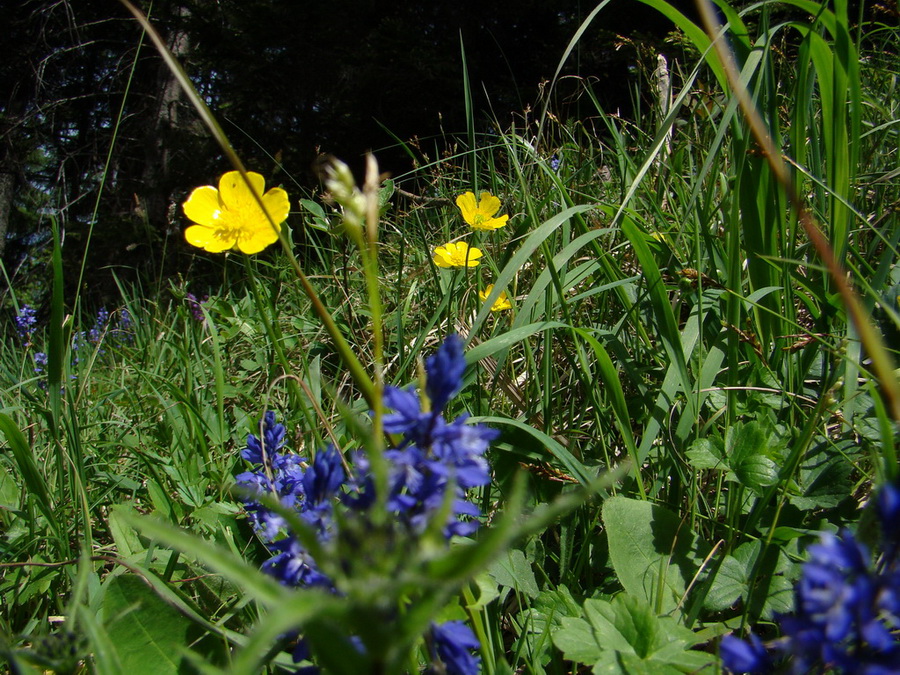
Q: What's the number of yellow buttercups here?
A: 4